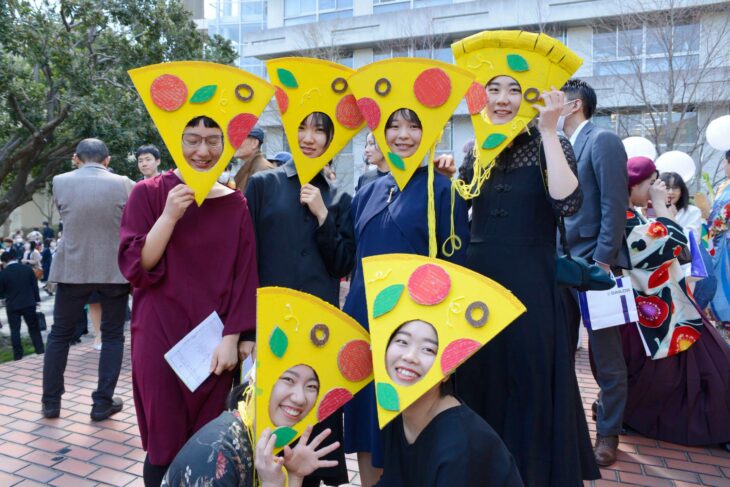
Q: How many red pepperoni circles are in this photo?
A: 11